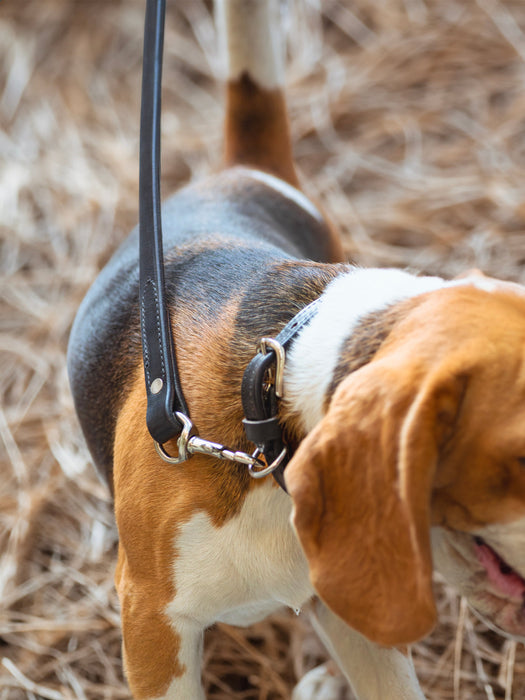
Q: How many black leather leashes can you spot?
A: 1